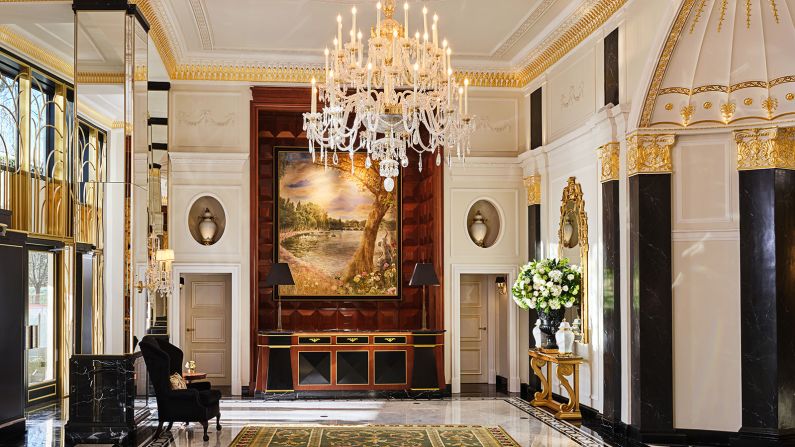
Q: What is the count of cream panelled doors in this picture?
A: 2